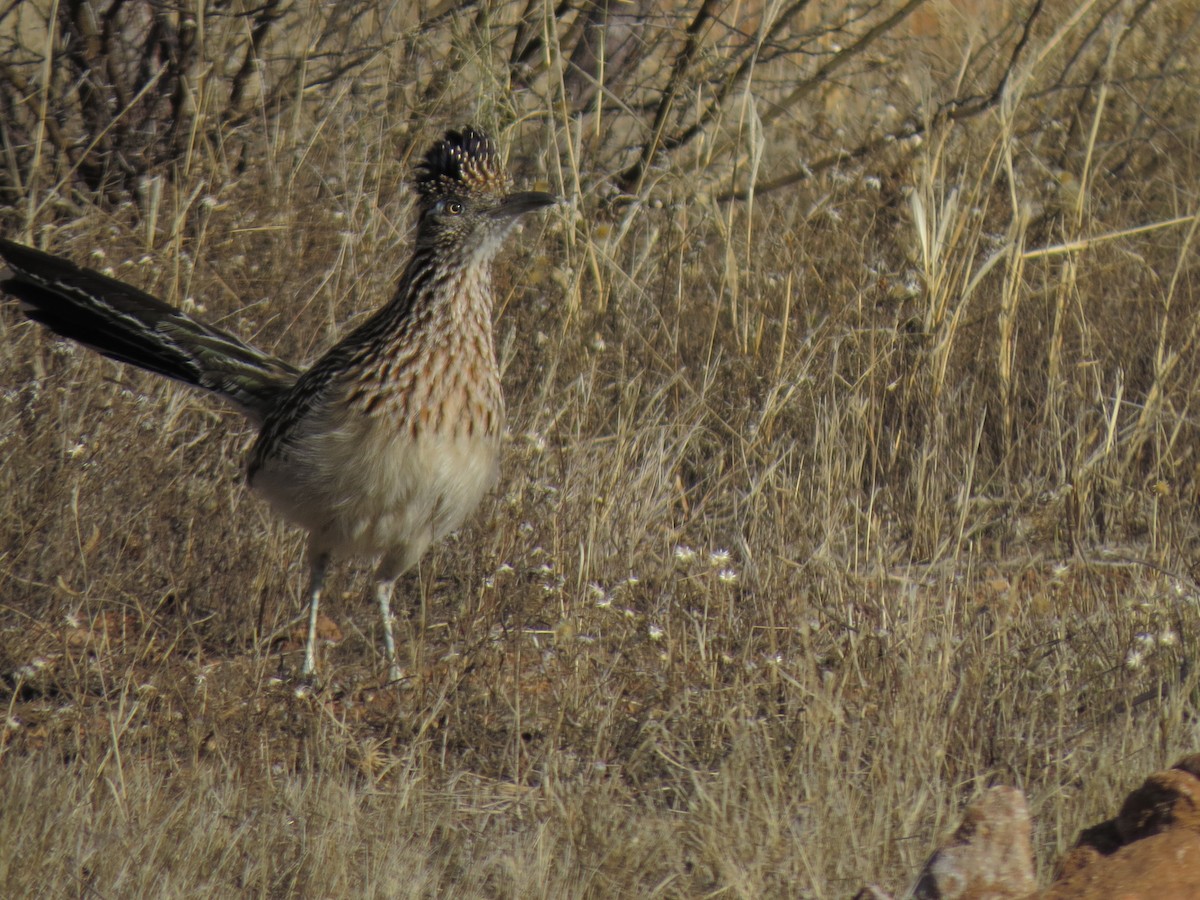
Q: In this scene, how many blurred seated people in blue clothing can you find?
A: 0